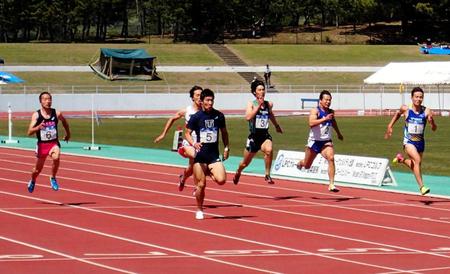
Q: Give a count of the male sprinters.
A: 6